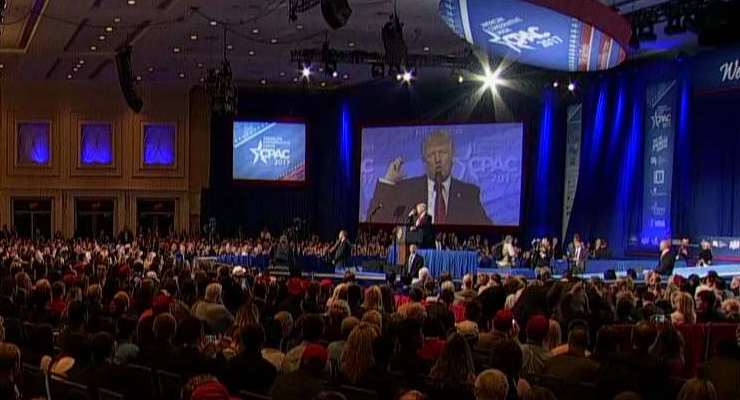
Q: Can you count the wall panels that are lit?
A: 3